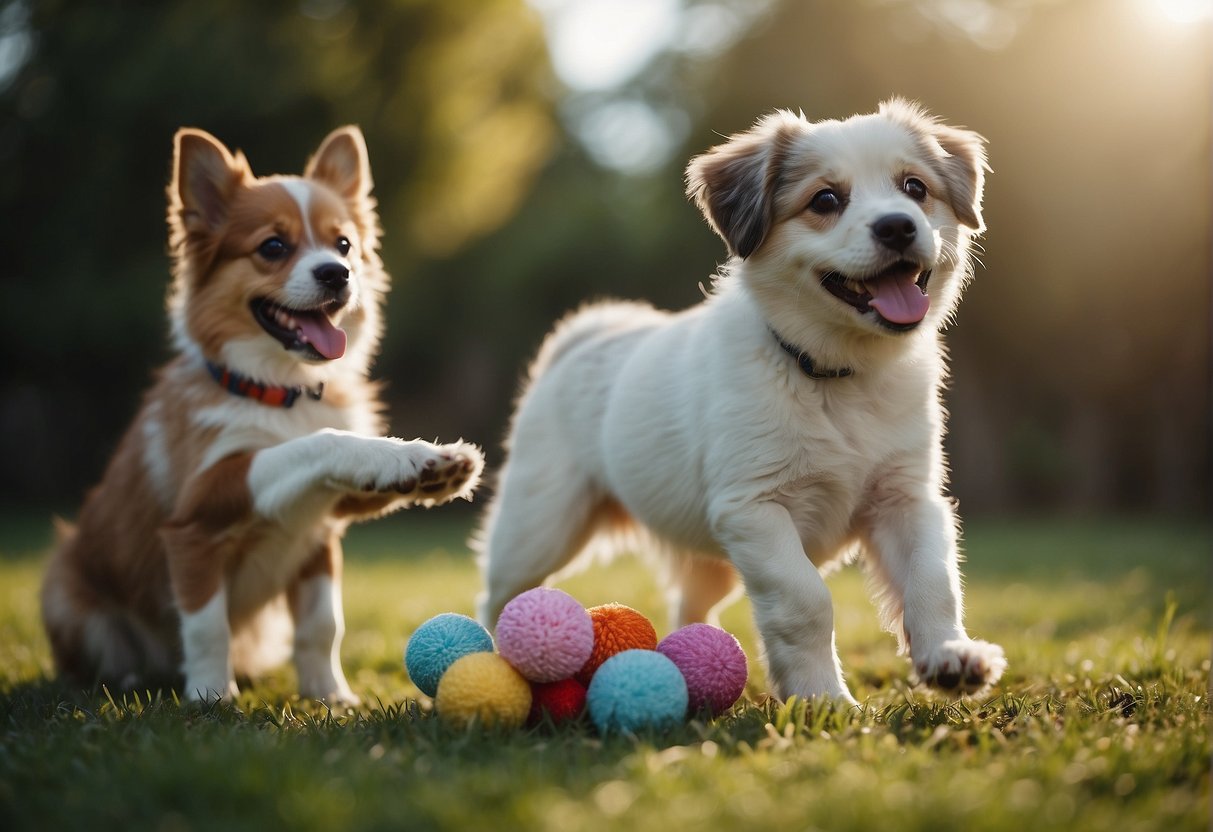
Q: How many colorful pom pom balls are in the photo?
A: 7